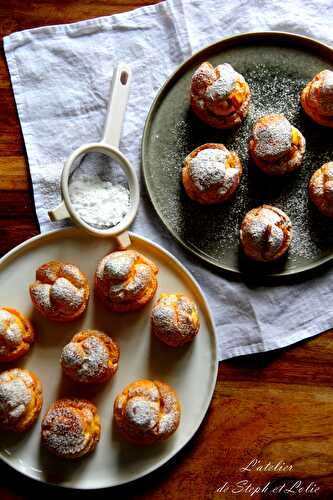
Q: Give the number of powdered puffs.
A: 14